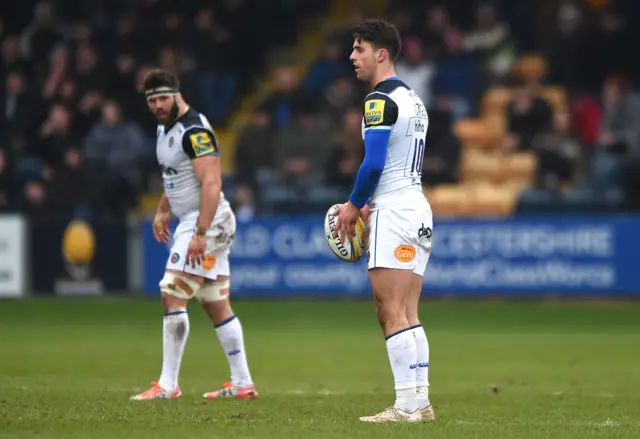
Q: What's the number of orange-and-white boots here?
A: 2